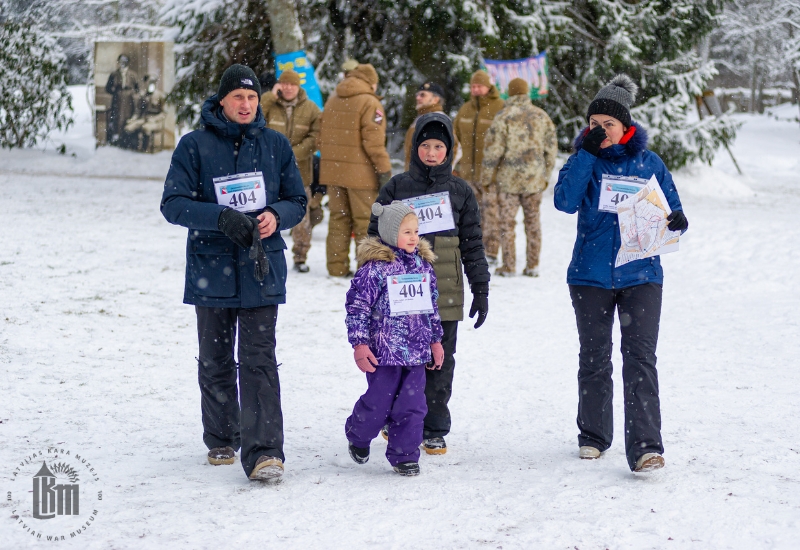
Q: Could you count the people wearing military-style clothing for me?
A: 5